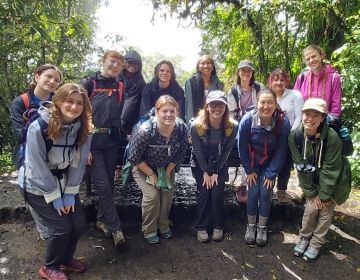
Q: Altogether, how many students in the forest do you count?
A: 13